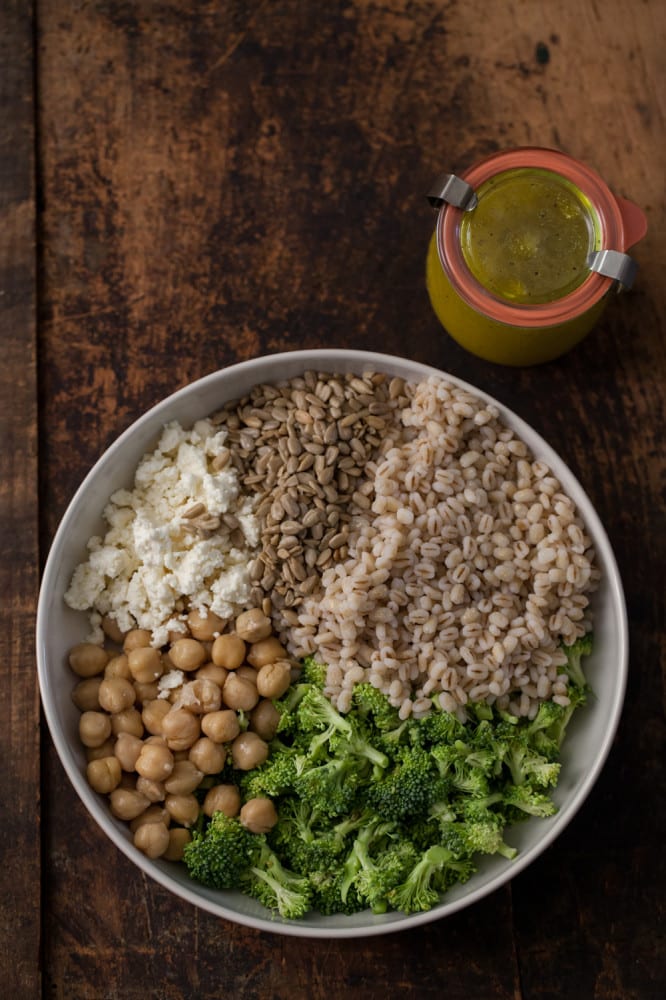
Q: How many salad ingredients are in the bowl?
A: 5